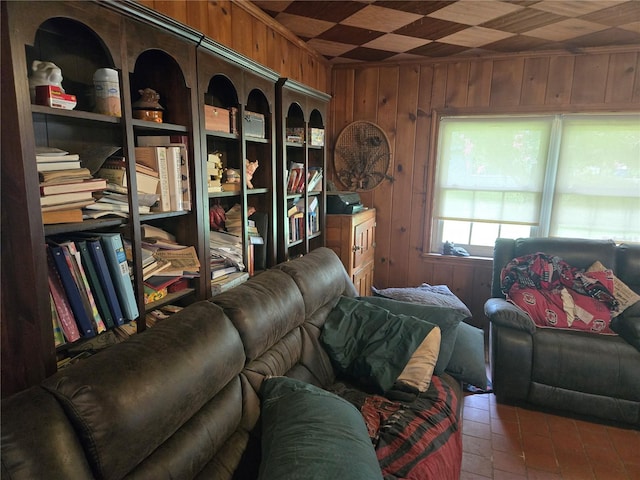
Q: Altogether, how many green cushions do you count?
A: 4